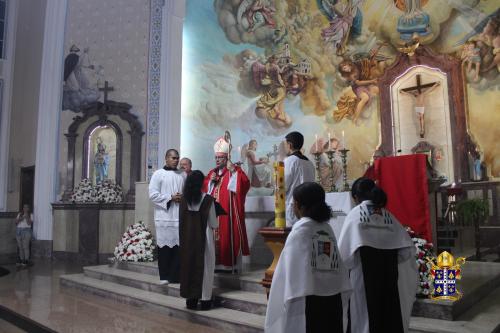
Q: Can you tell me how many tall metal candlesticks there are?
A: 3